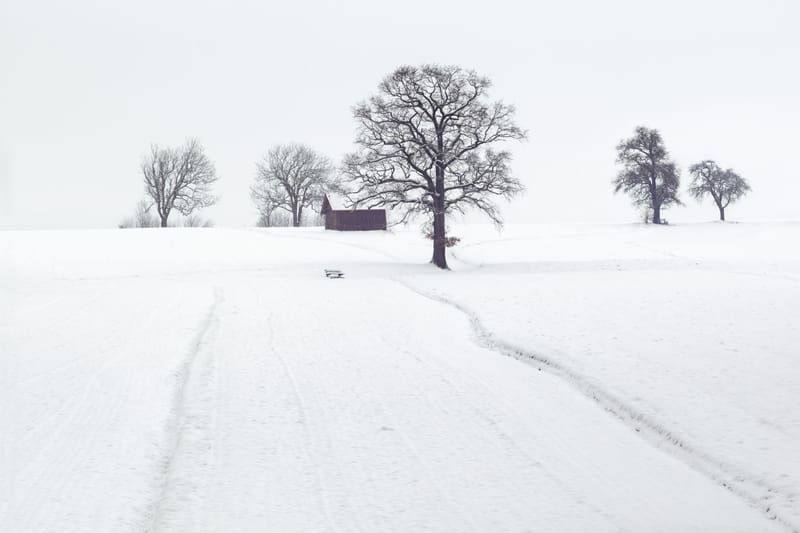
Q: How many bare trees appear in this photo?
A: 5